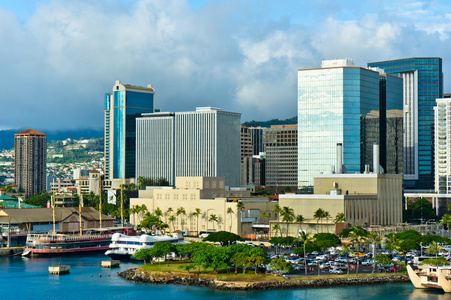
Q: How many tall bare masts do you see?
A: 4